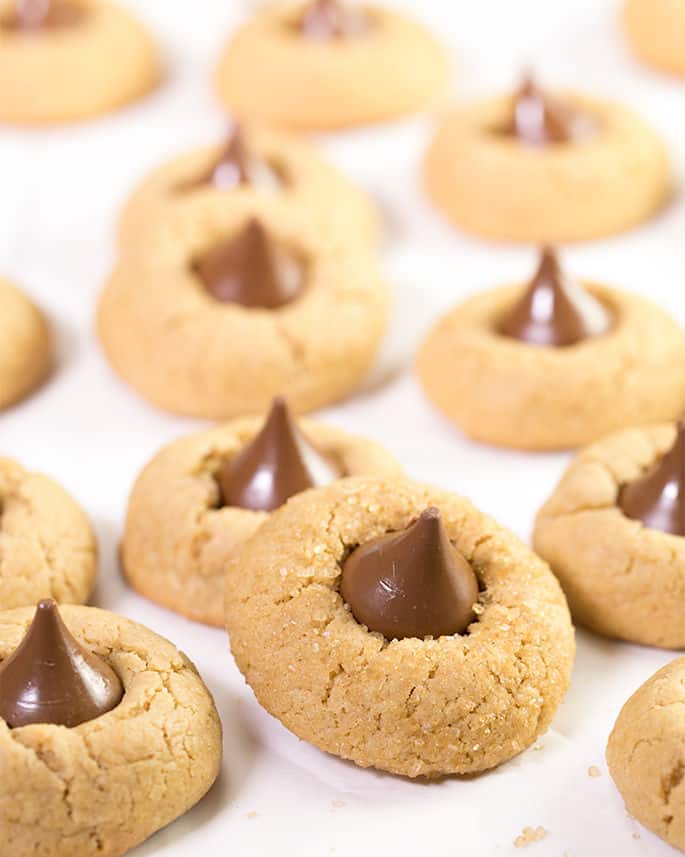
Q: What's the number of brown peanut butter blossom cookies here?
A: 14